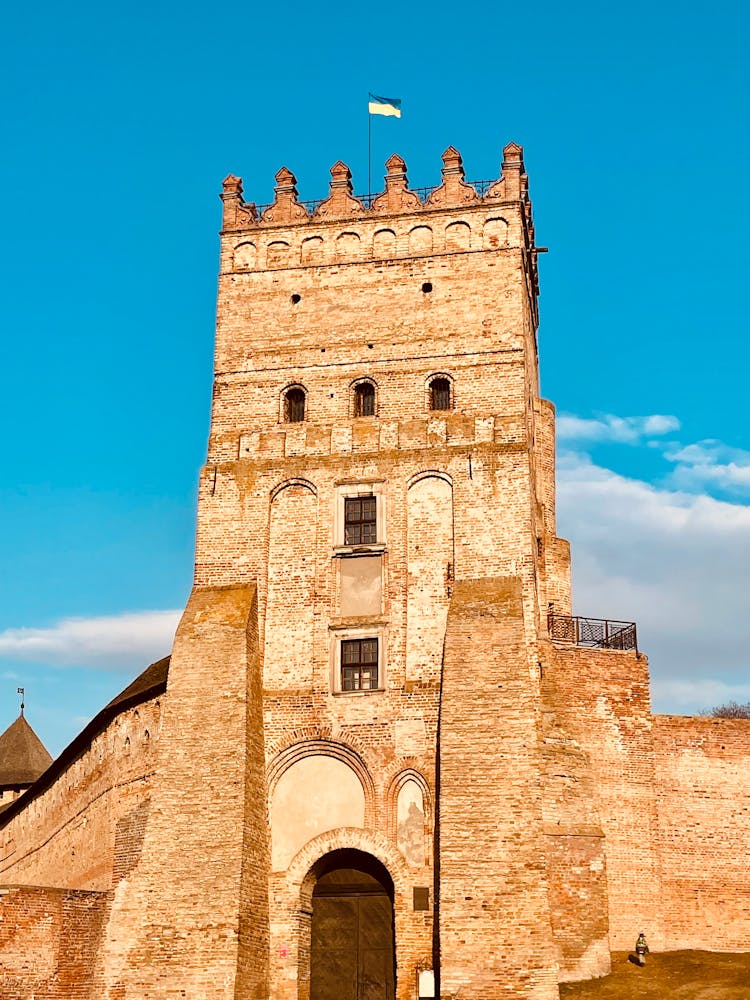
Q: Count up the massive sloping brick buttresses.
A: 2